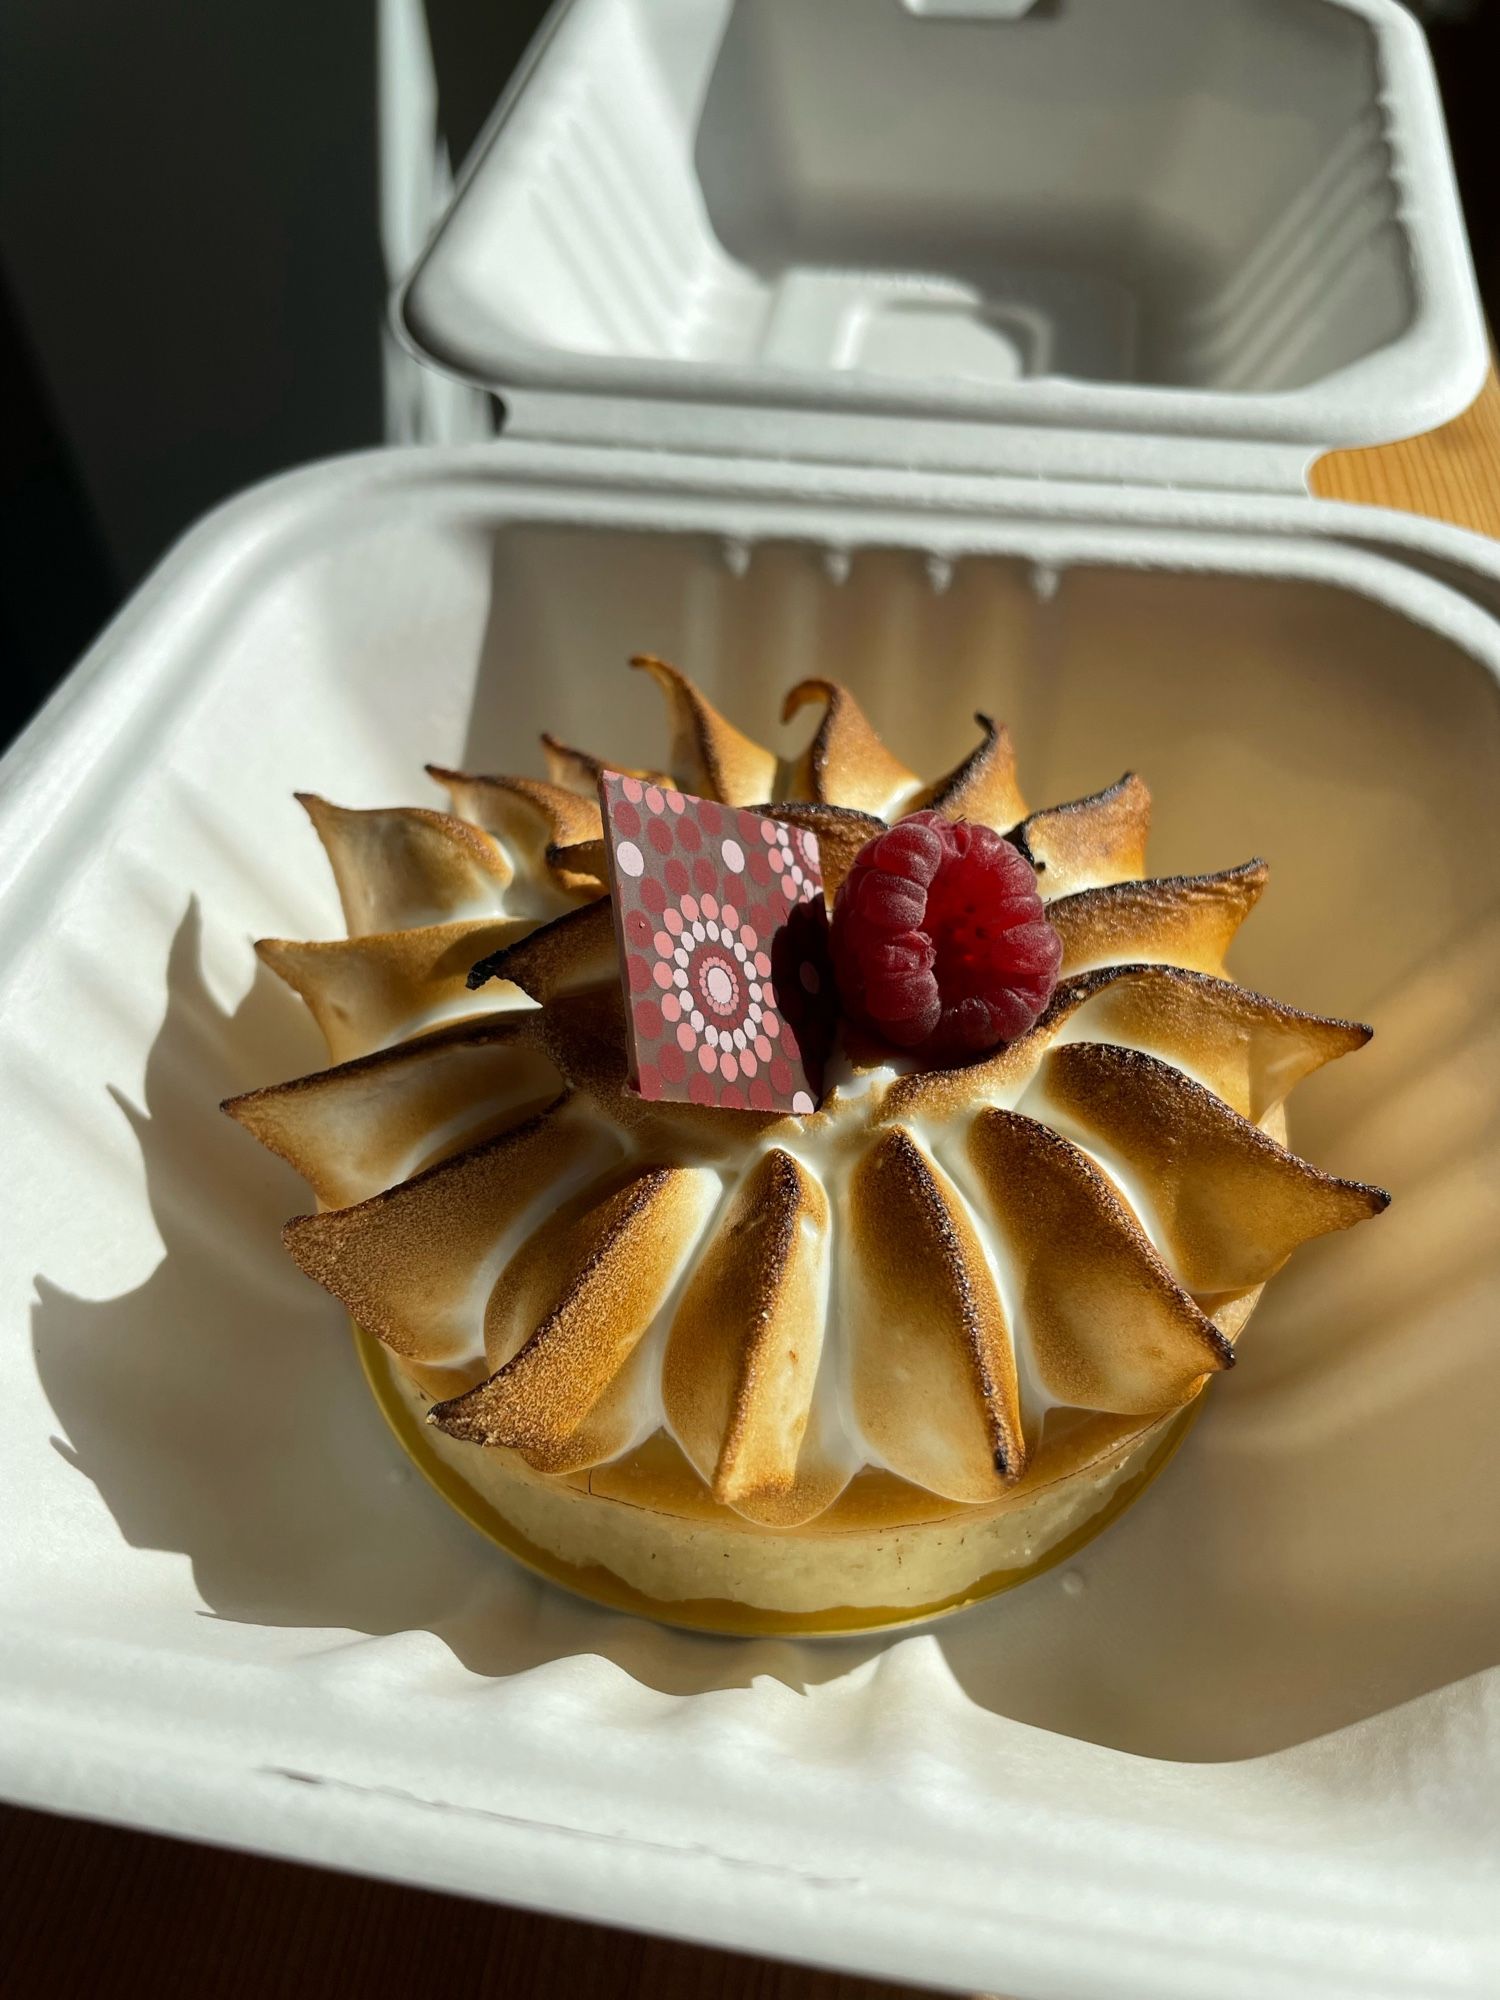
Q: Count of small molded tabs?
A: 4